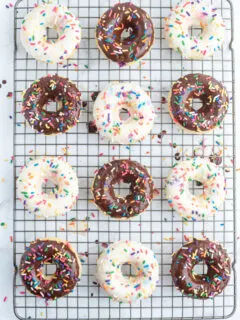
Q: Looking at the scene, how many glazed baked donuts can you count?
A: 12